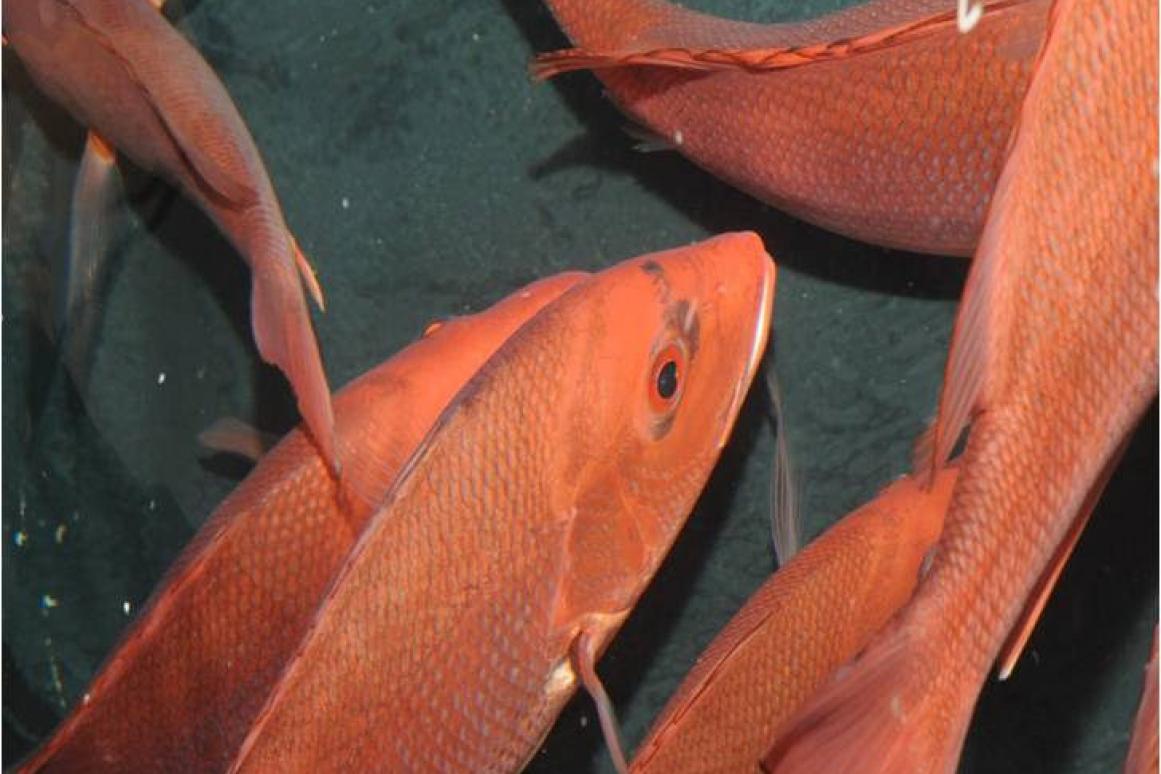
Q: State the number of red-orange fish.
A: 7